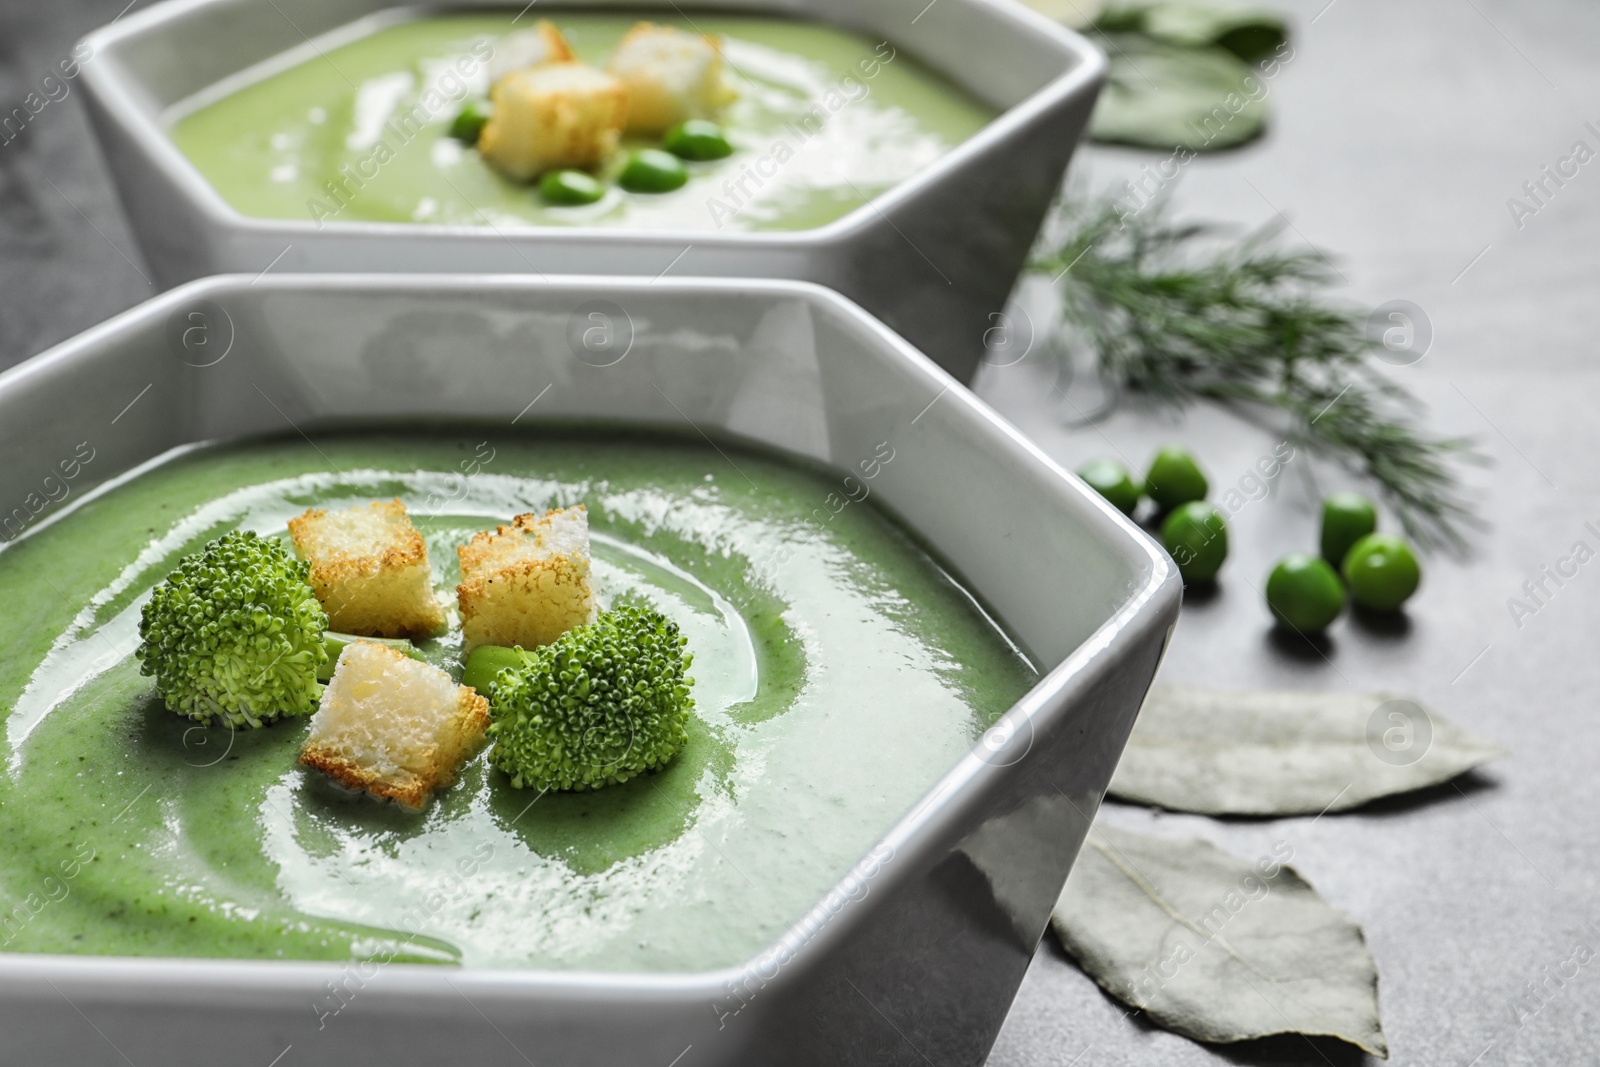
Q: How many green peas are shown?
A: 10